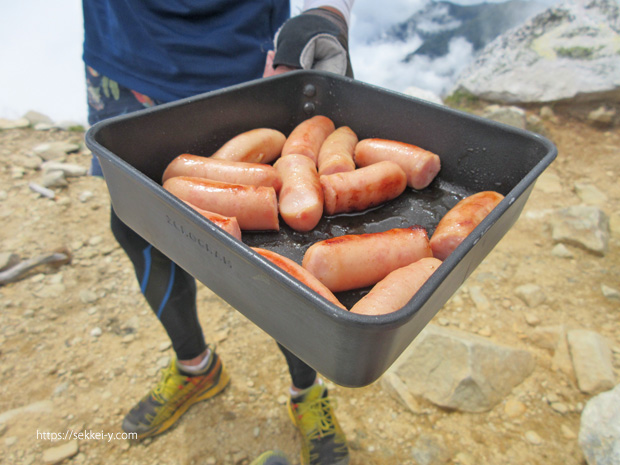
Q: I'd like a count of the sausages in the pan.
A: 13